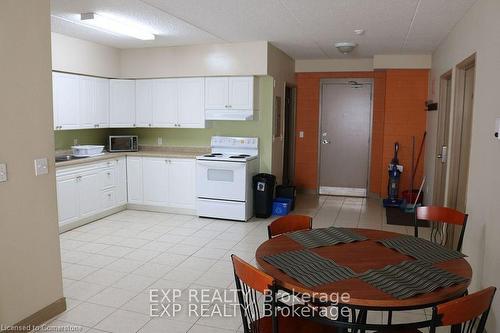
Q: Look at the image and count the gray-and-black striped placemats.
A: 4